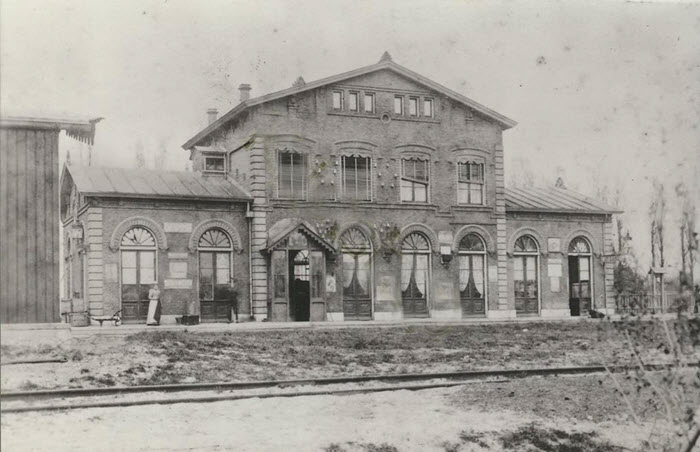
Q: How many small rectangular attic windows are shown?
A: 6